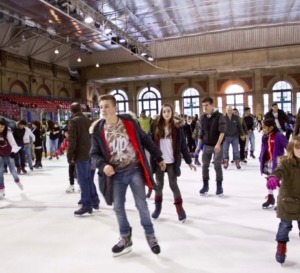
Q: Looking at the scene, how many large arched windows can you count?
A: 5